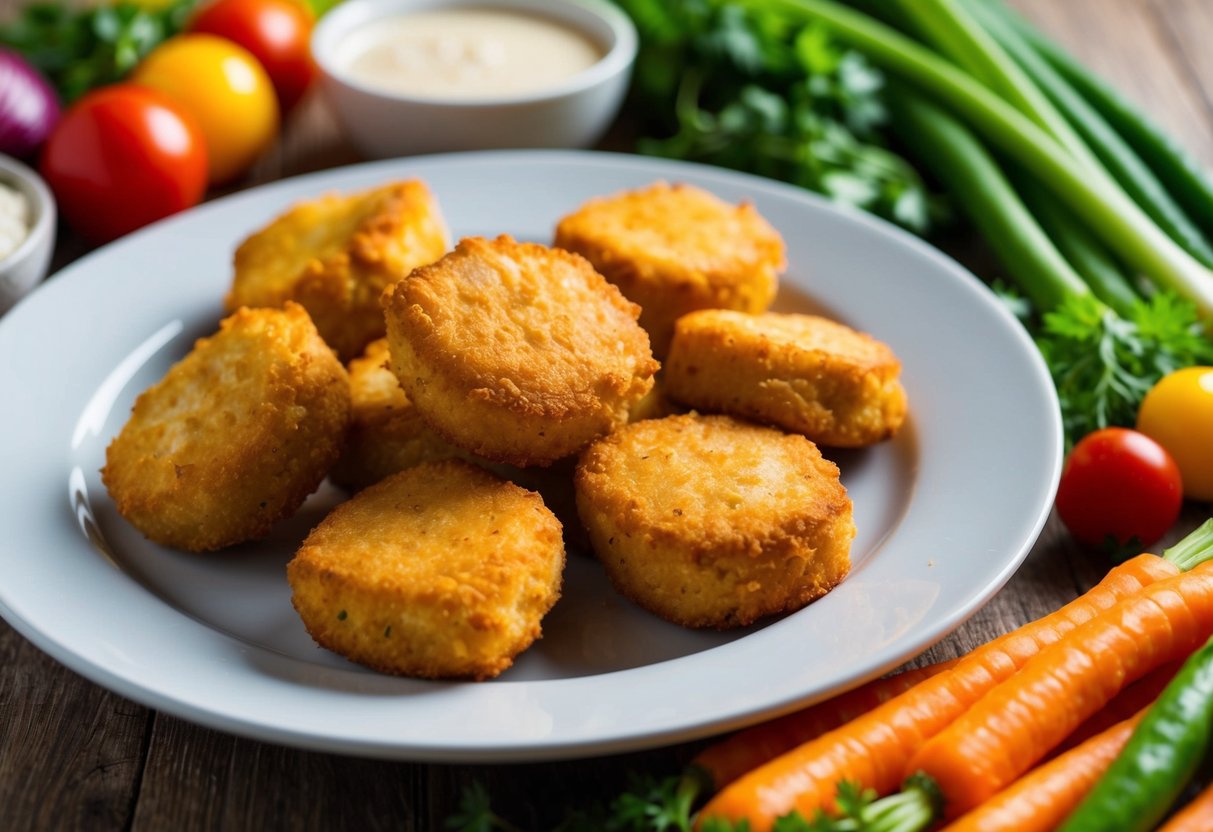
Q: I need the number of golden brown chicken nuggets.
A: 8